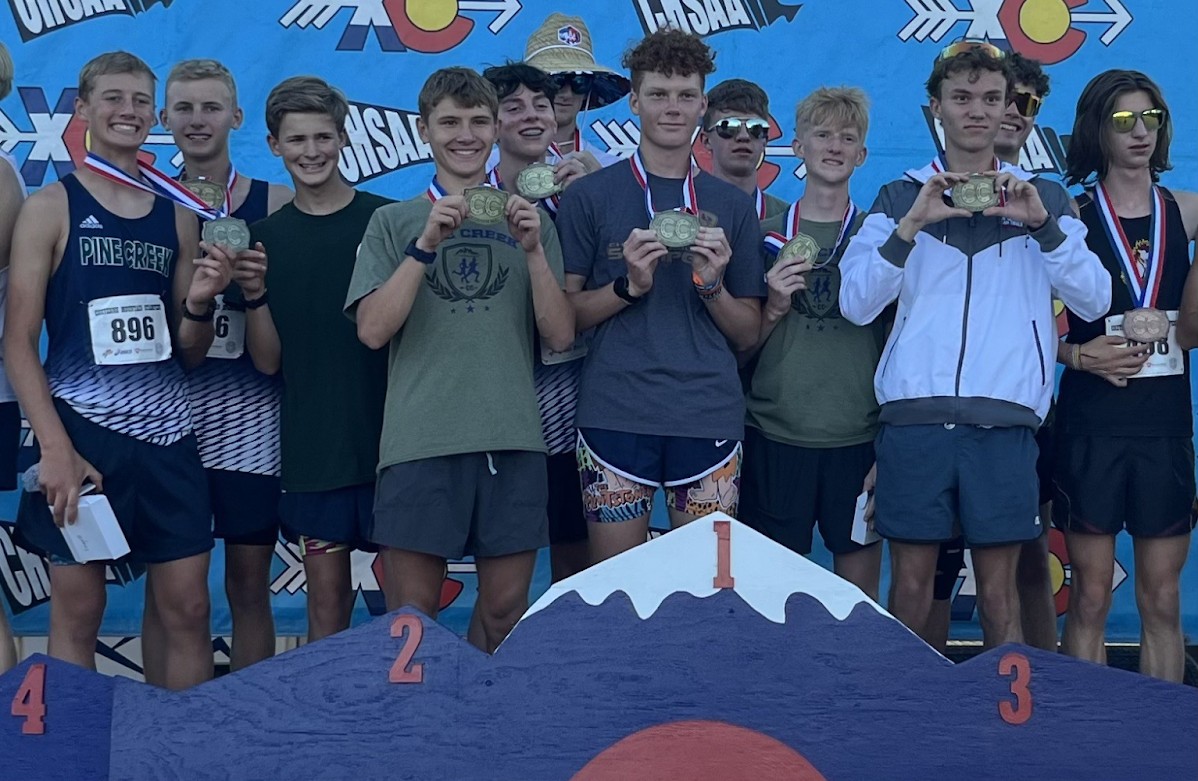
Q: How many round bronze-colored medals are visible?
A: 1